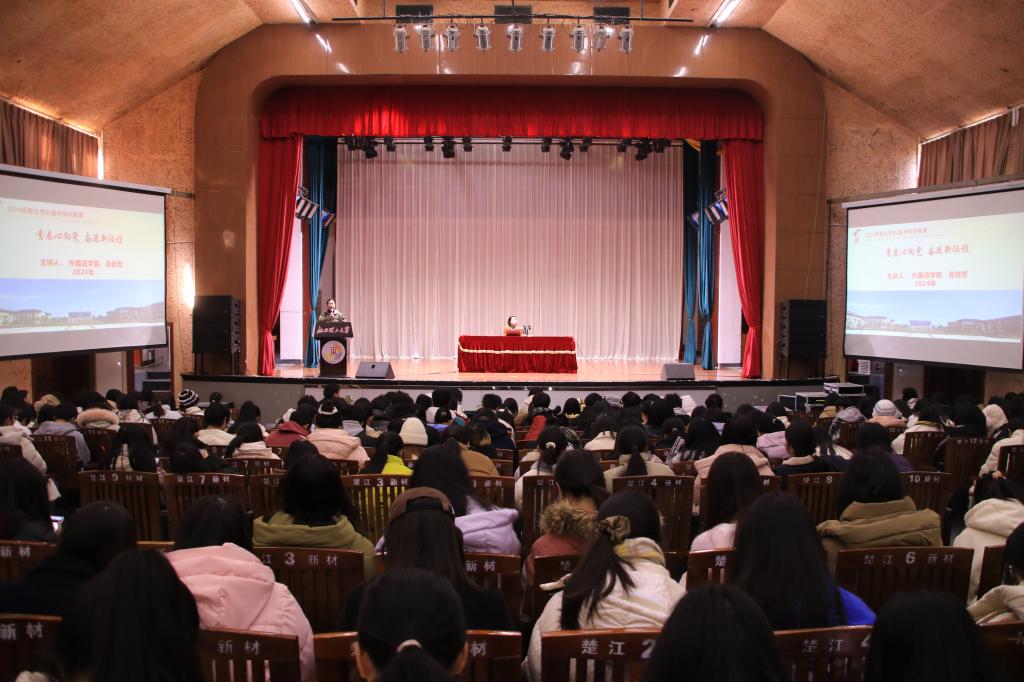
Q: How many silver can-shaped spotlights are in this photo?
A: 9